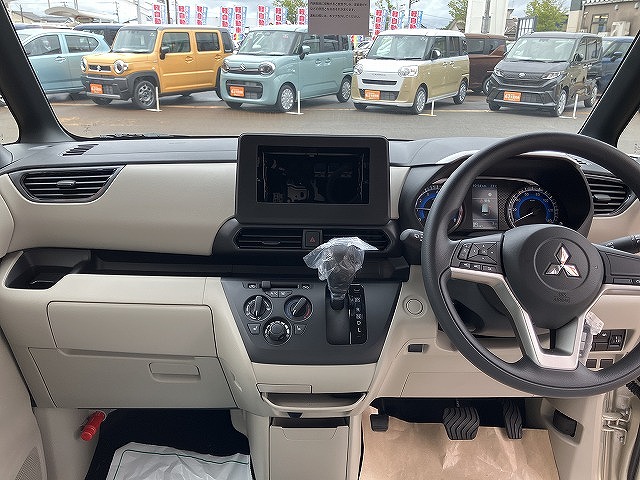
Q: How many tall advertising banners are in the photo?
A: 11